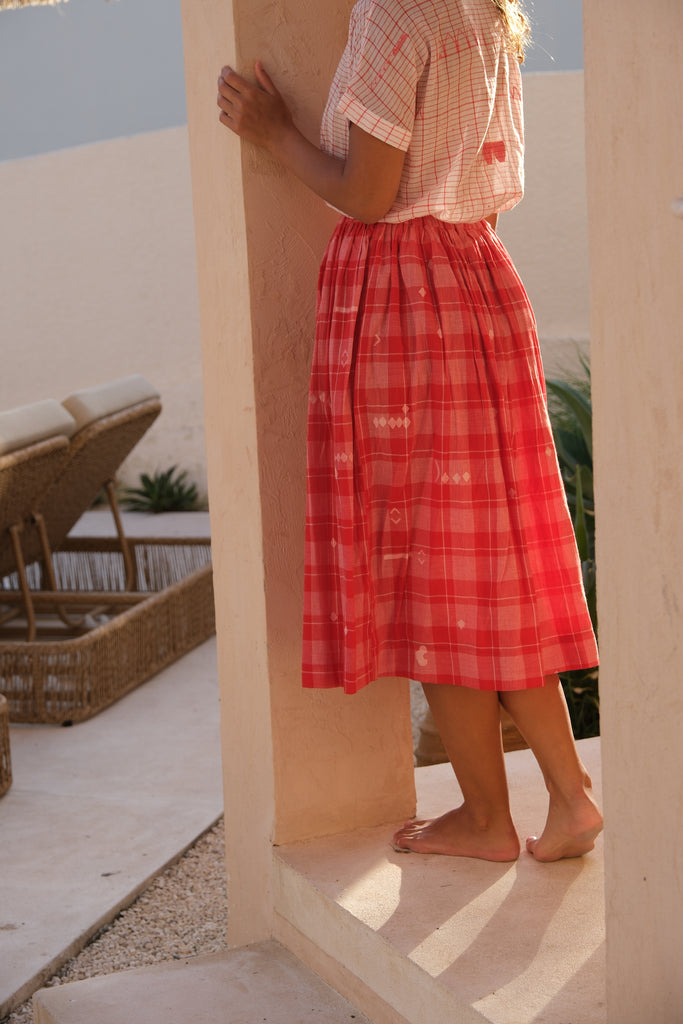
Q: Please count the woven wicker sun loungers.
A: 2